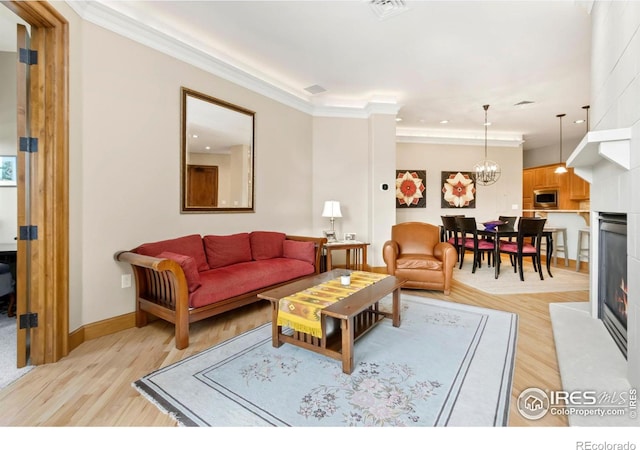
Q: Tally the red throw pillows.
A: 2